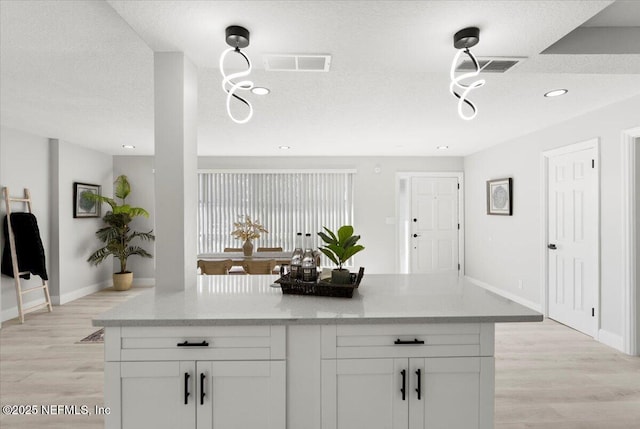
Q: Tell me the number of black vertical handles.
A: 4